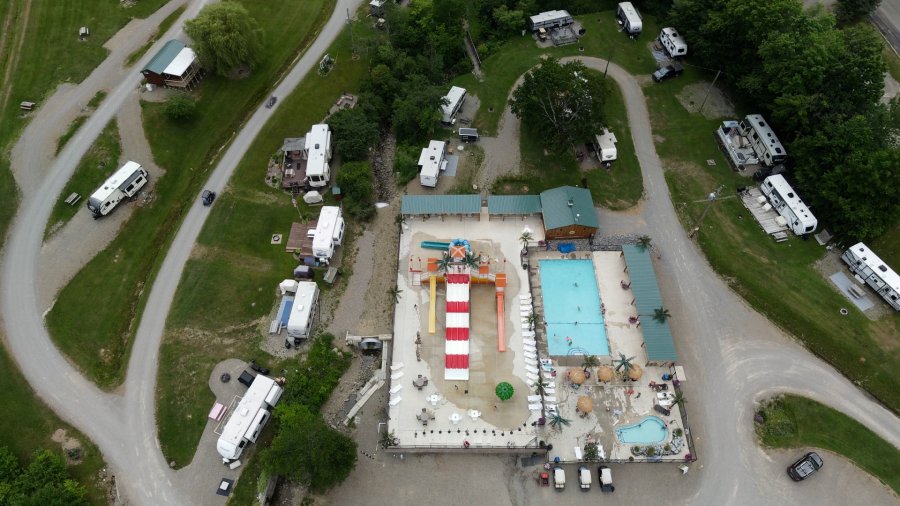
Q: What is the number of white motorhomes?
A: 14